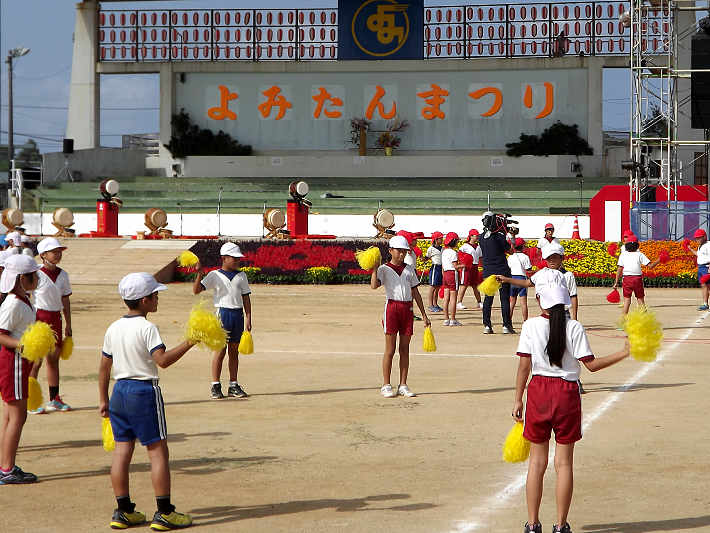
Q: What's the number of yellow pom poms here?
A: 12